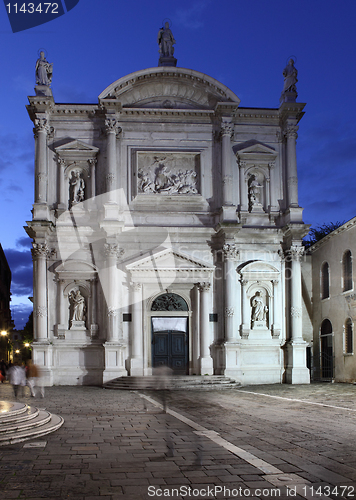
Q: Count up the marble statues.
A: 7